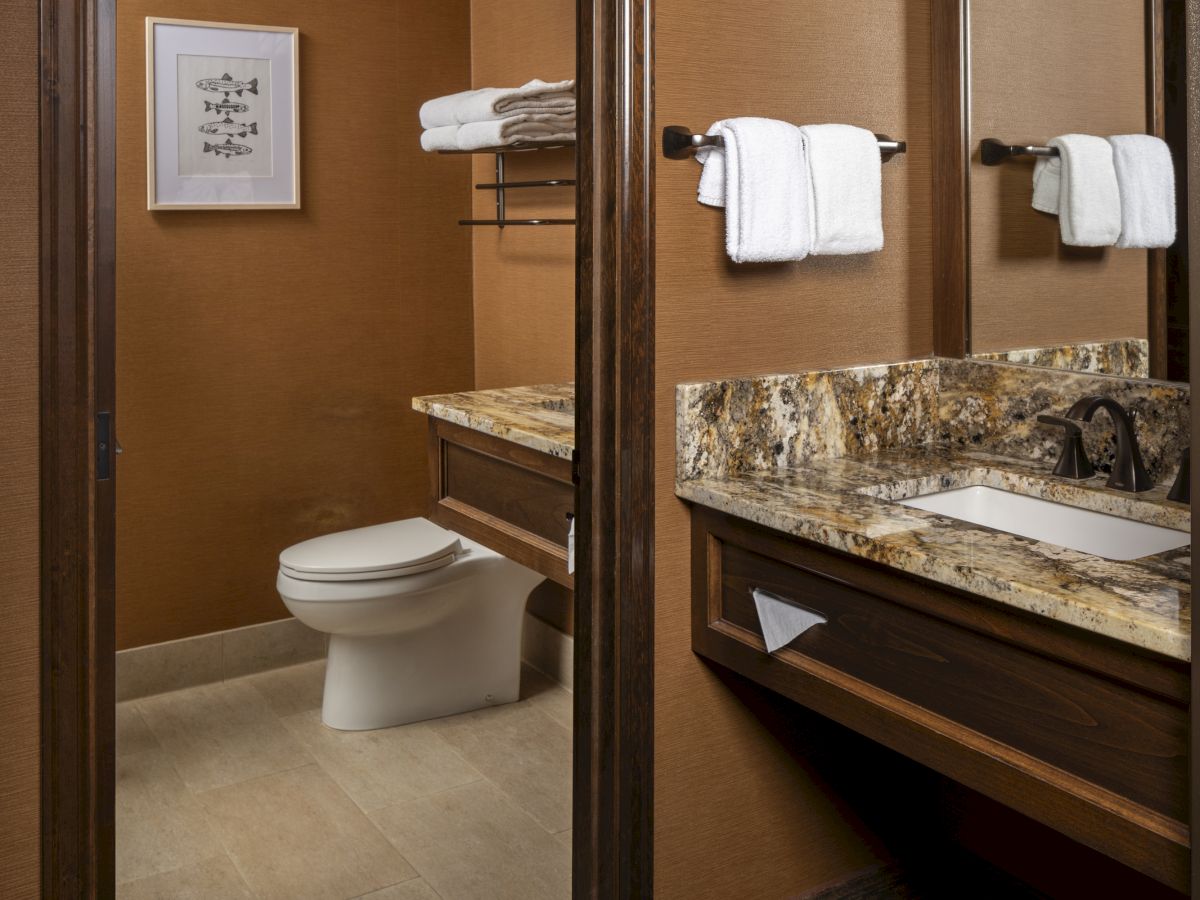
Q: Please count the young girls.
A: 0